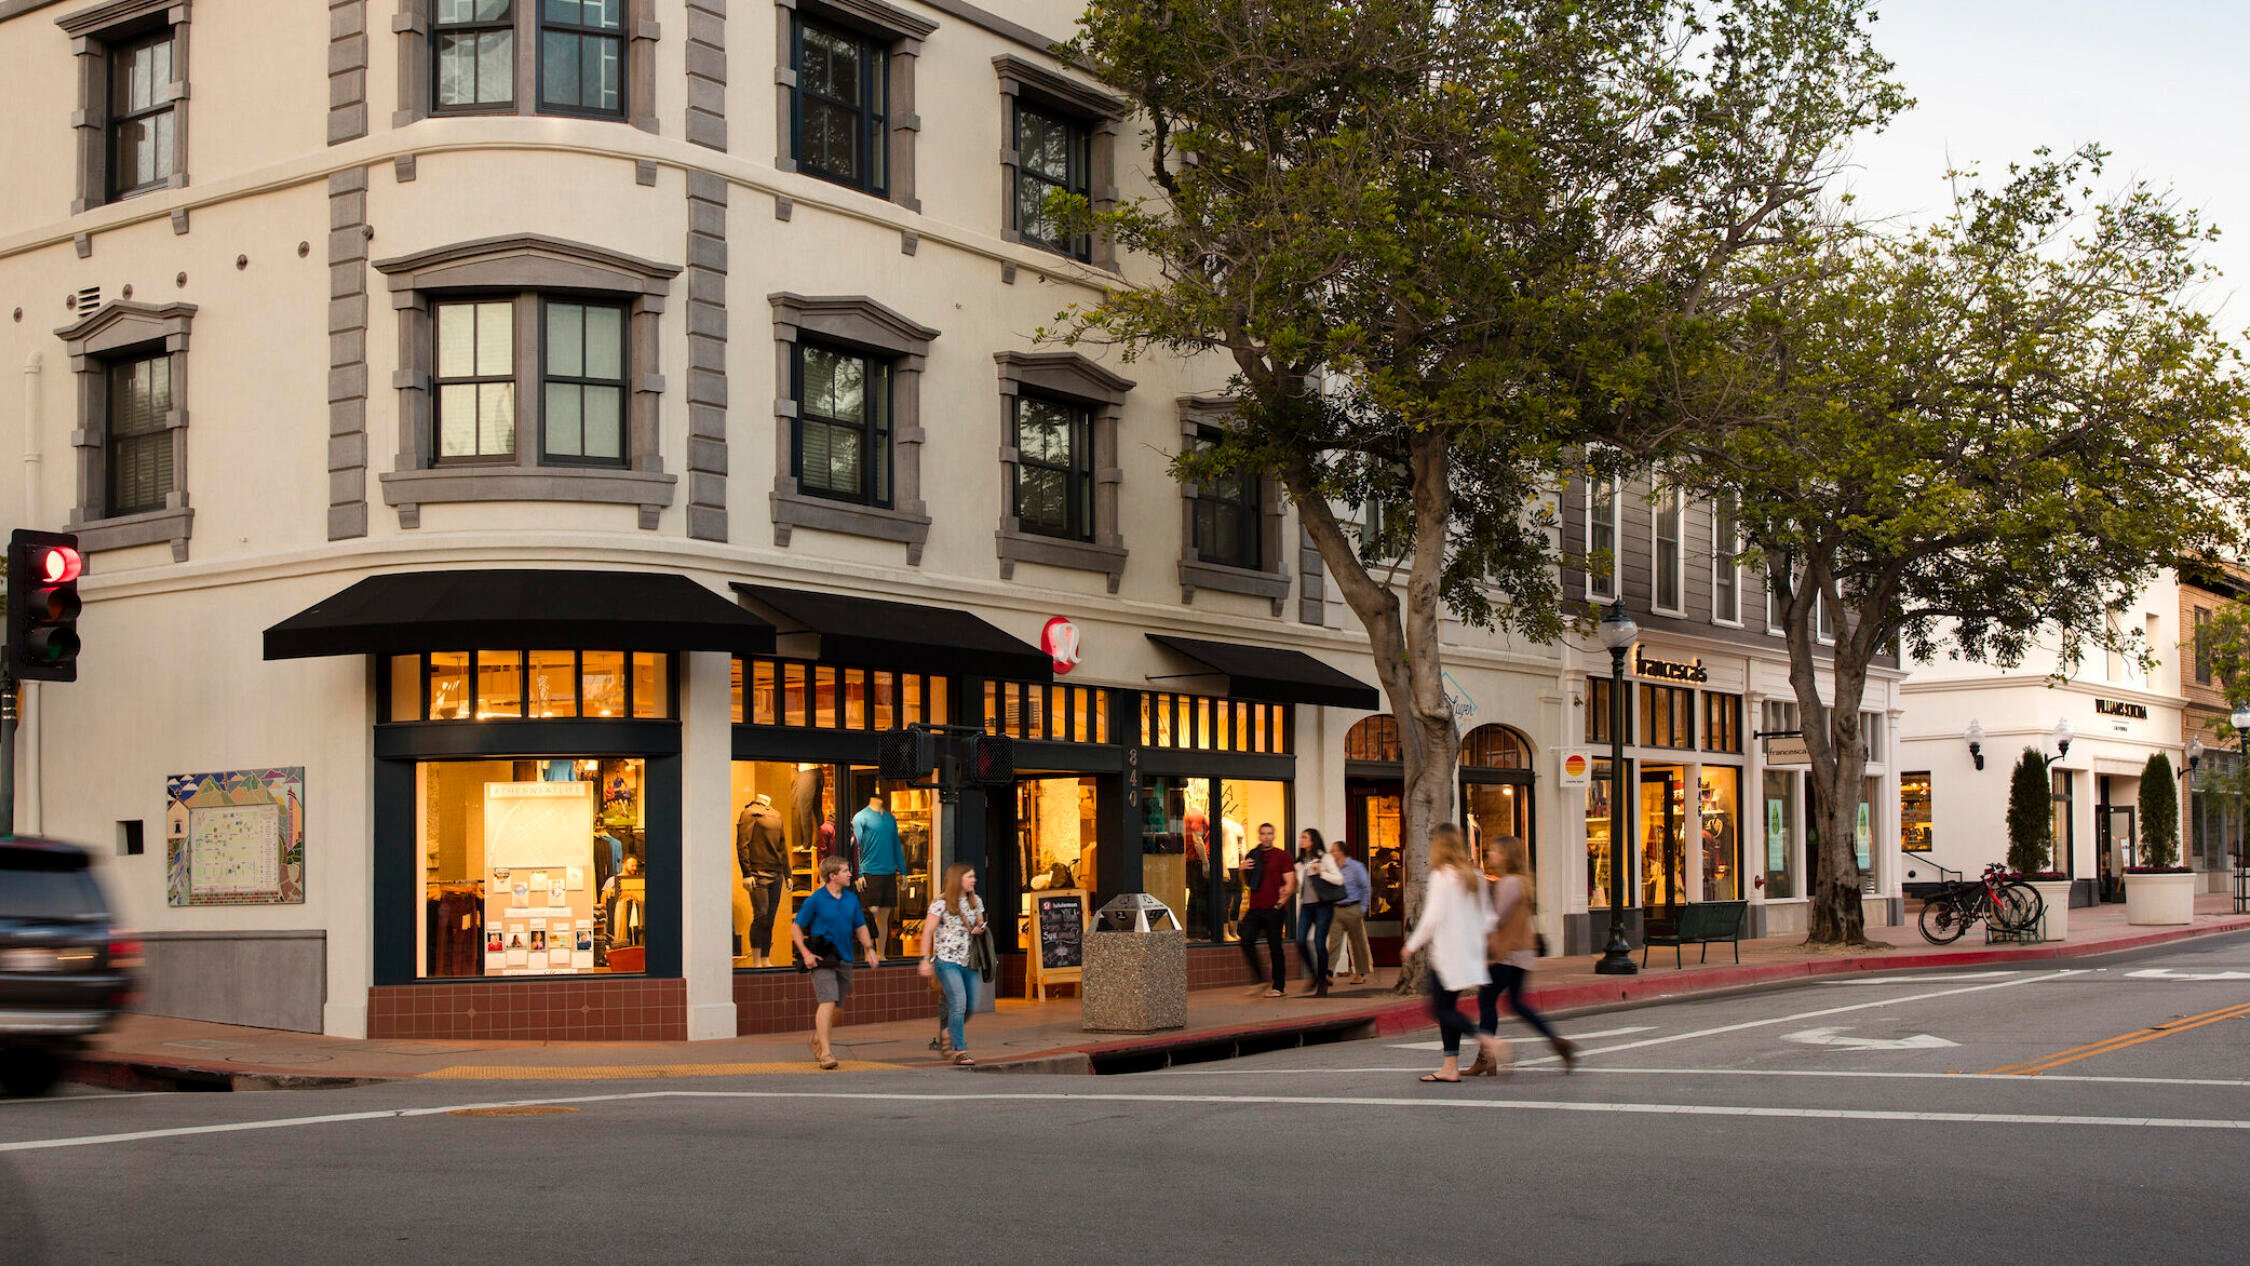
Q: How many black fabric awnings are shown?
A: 3